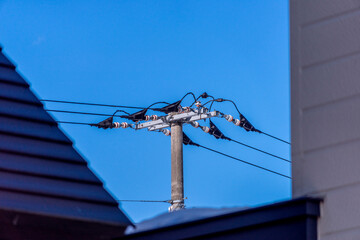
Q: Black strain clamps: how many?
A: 6